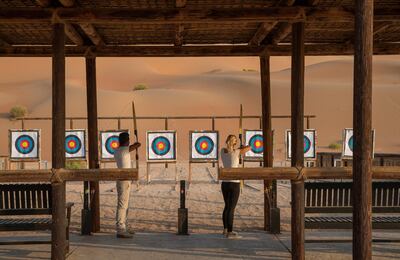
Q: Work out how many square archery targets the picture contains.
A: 8